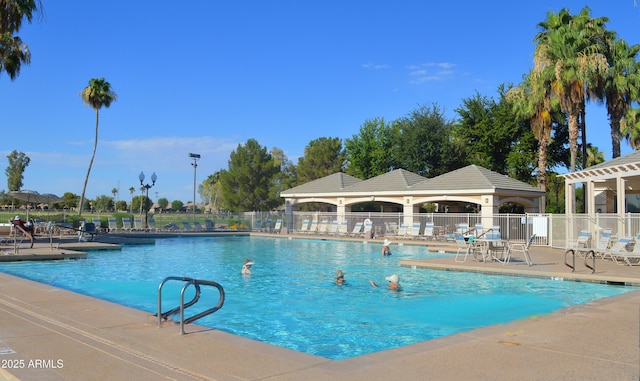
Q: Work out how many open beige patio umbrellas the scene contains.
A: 2